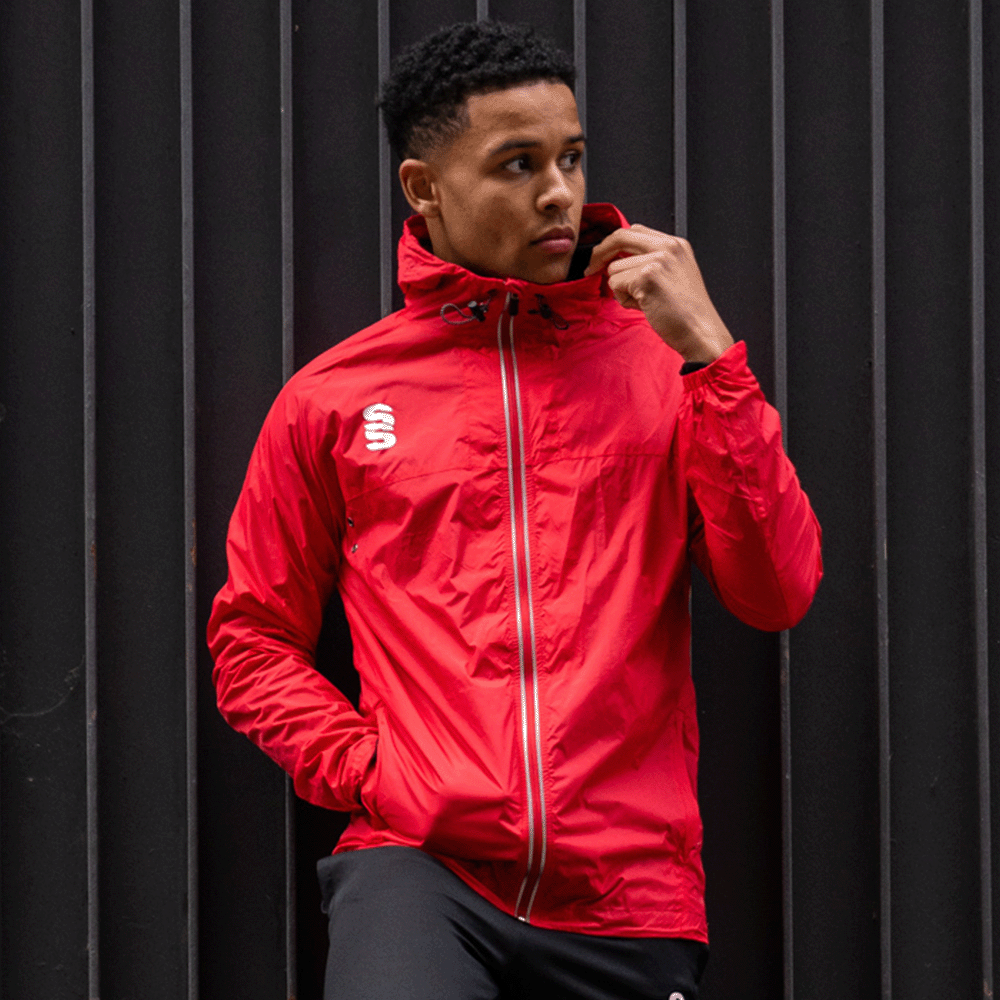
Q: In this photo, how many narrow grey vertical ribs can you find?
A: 10